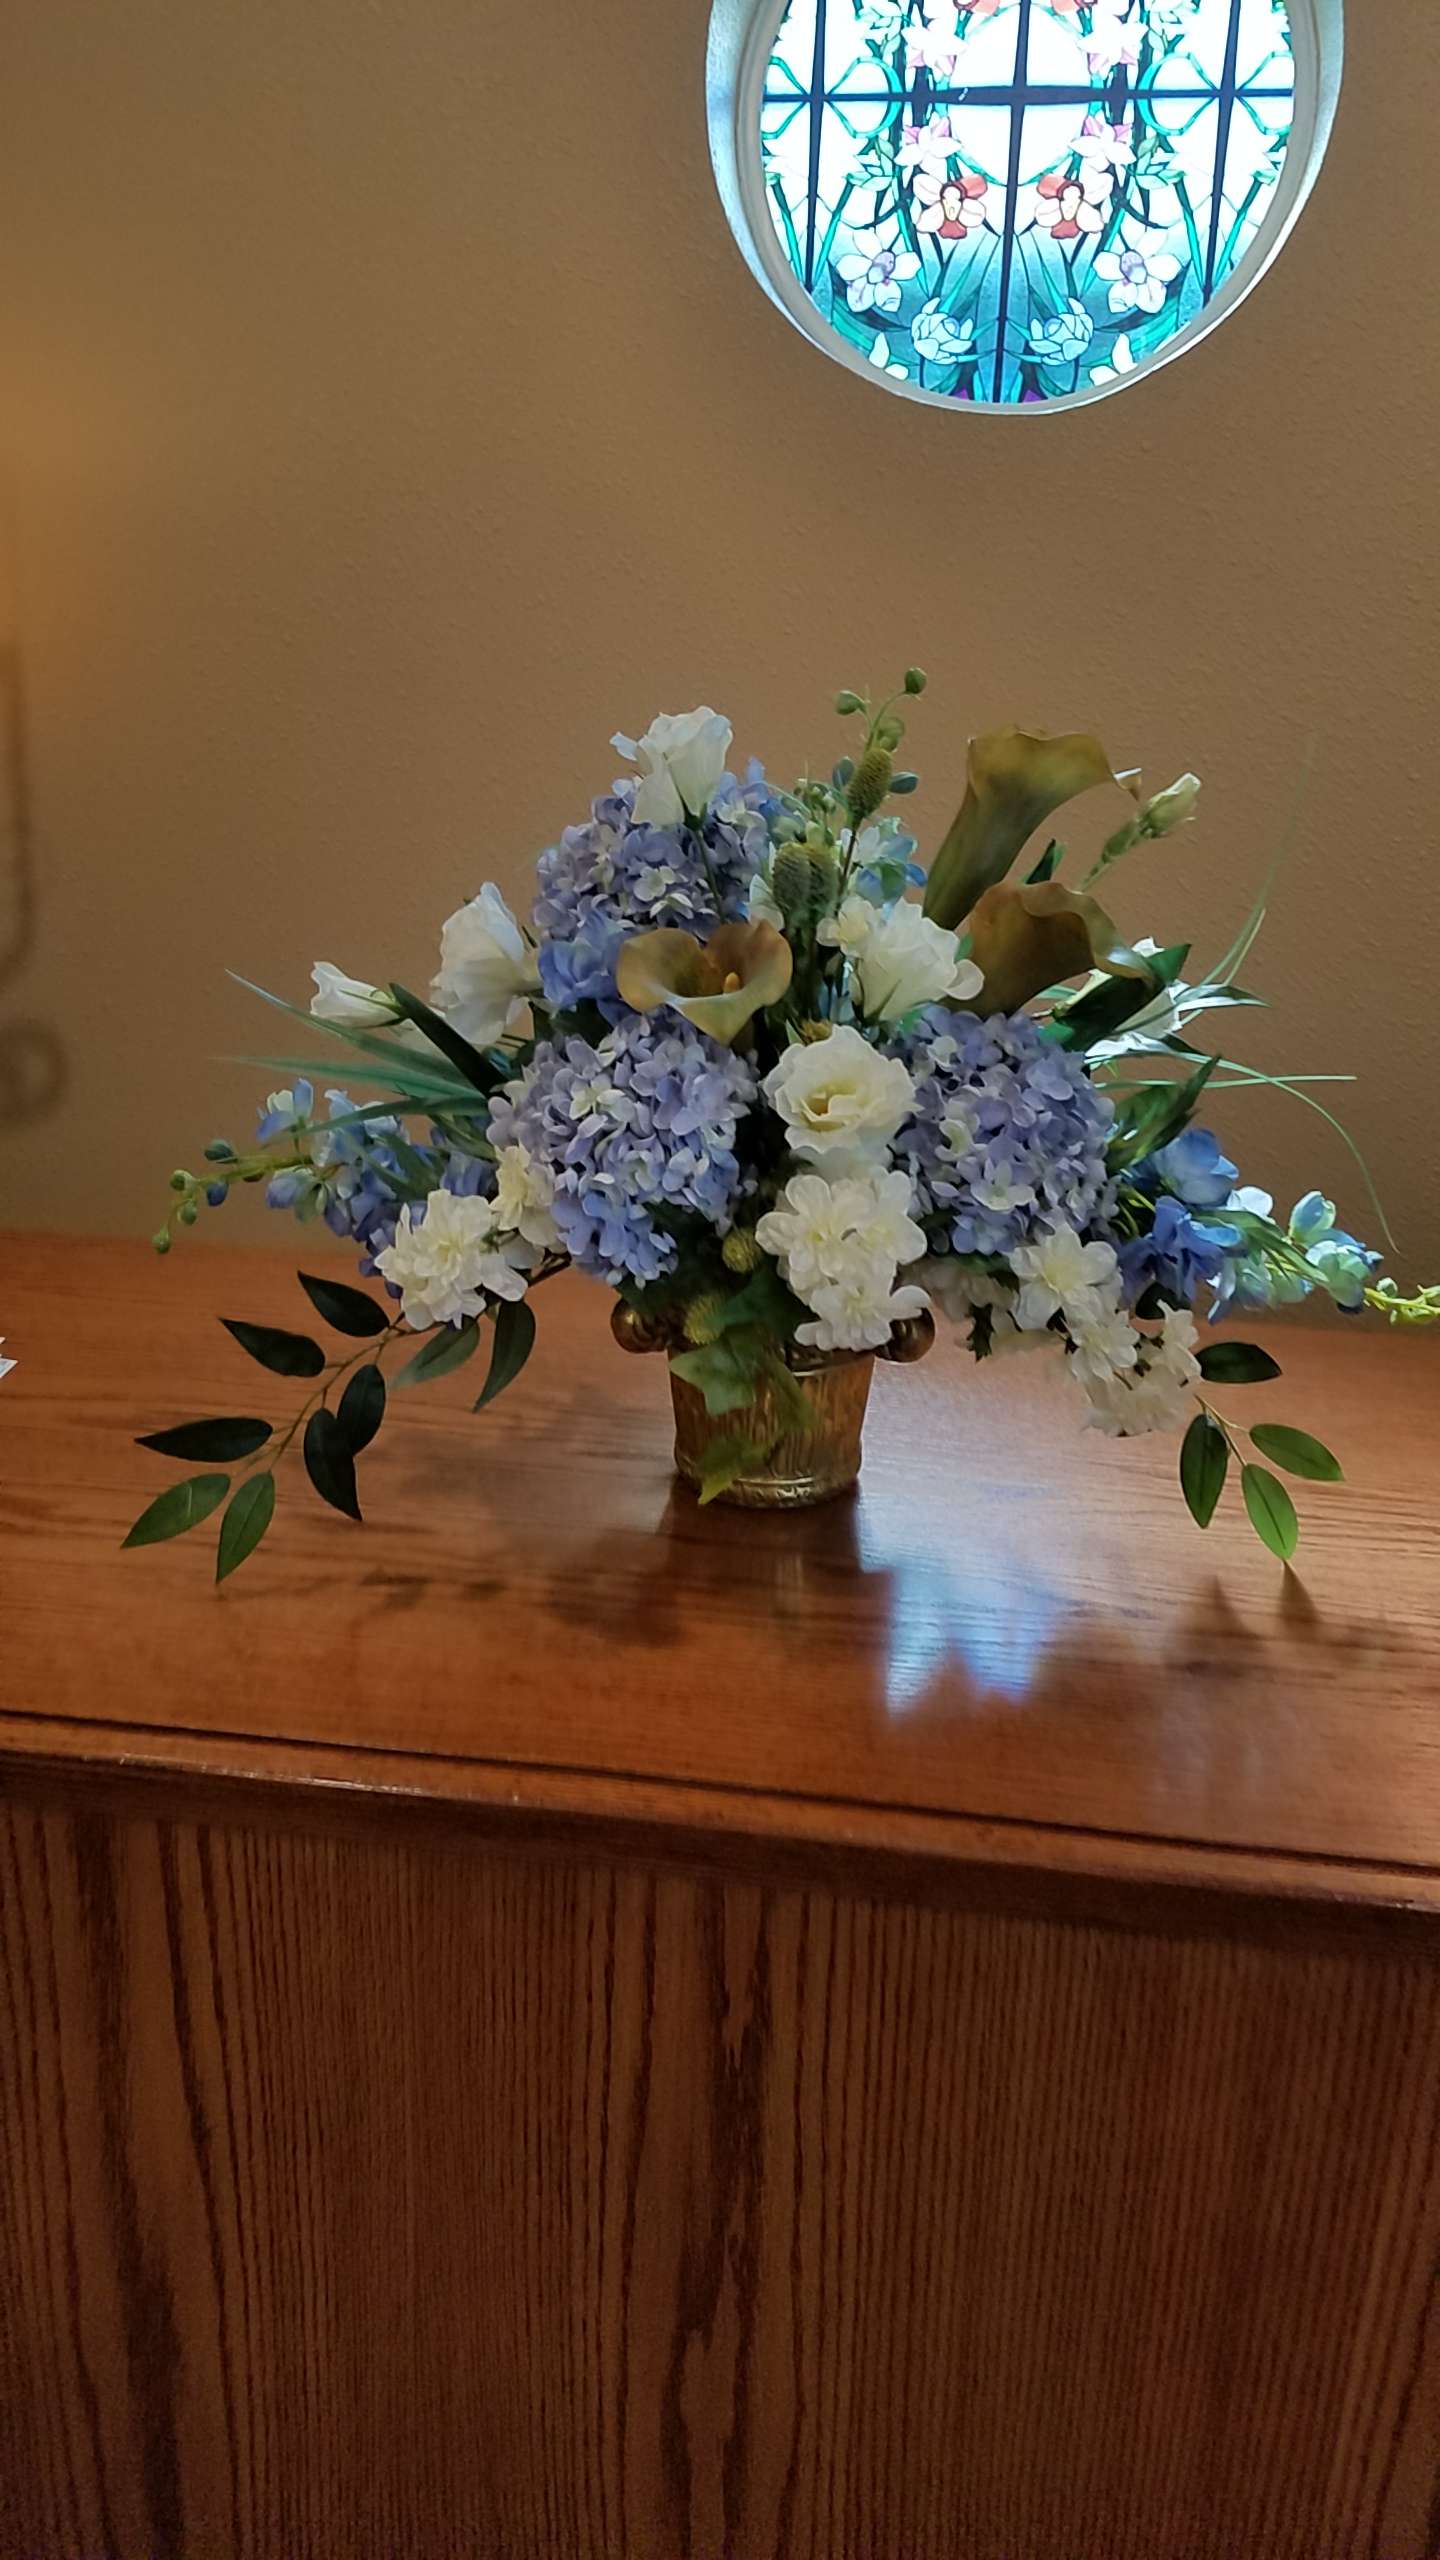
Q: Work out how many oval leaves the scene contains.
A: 13